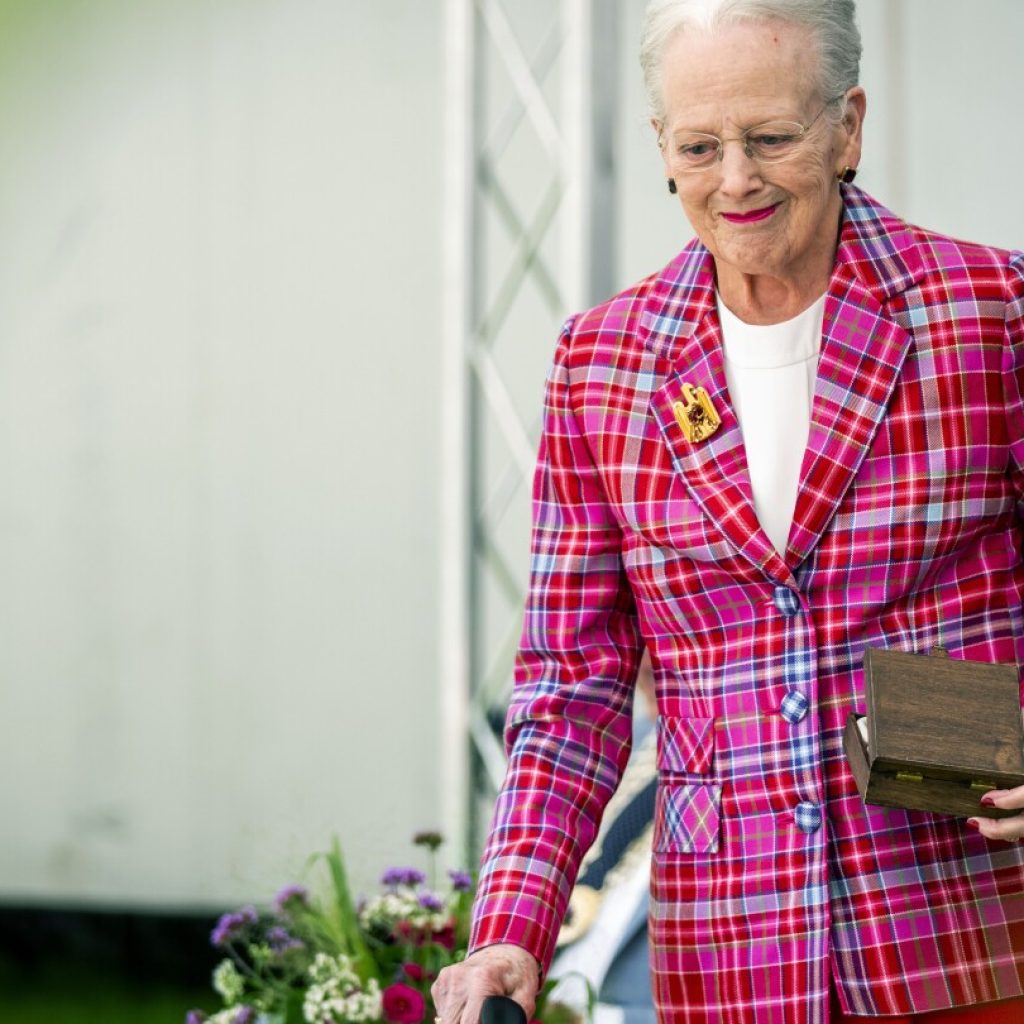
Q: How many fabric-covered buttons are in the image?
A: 3